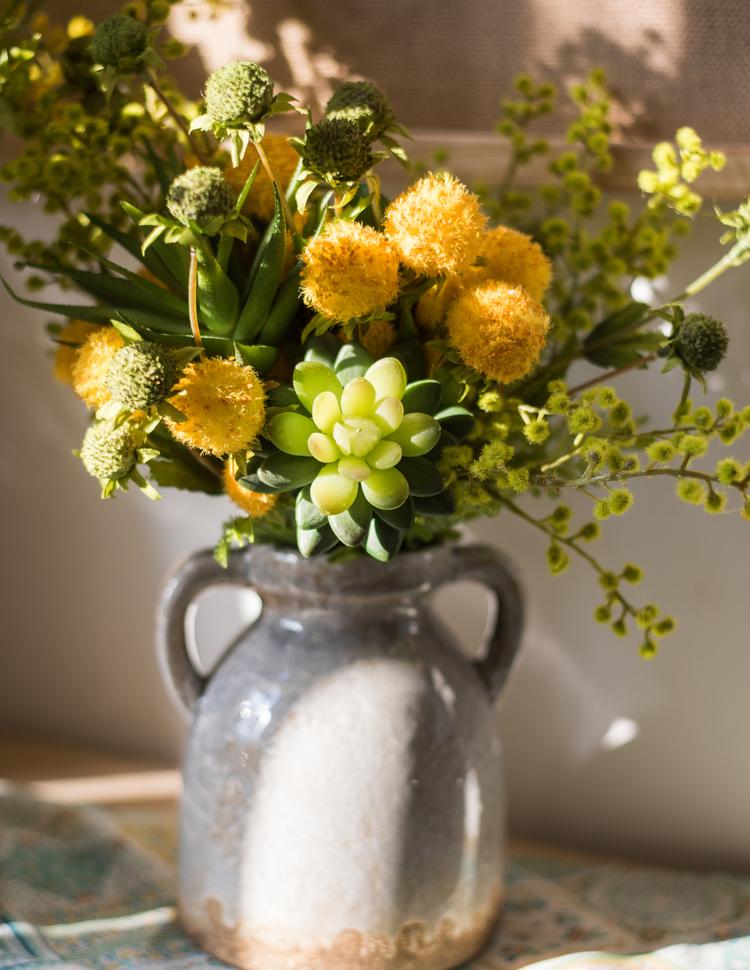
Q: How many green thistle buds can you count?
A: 8